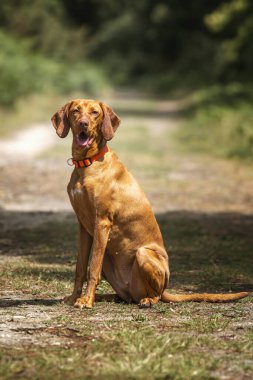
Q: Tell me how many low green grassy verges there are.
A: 2